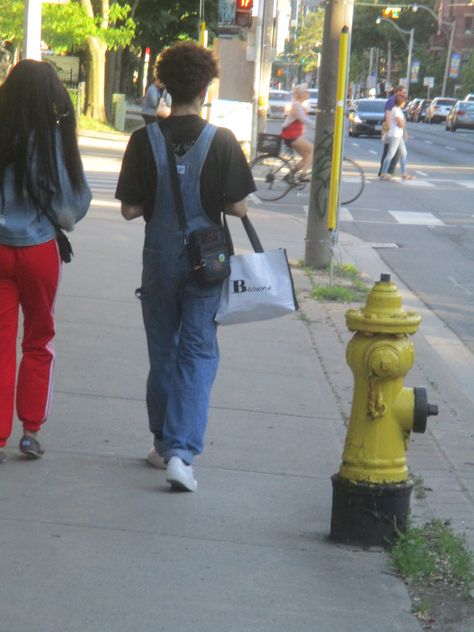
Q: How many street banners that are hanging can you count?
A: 2